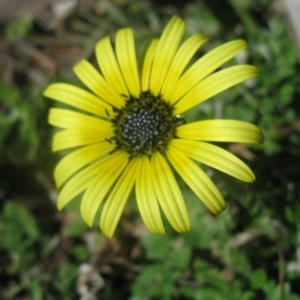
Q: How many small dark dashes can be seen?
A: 3